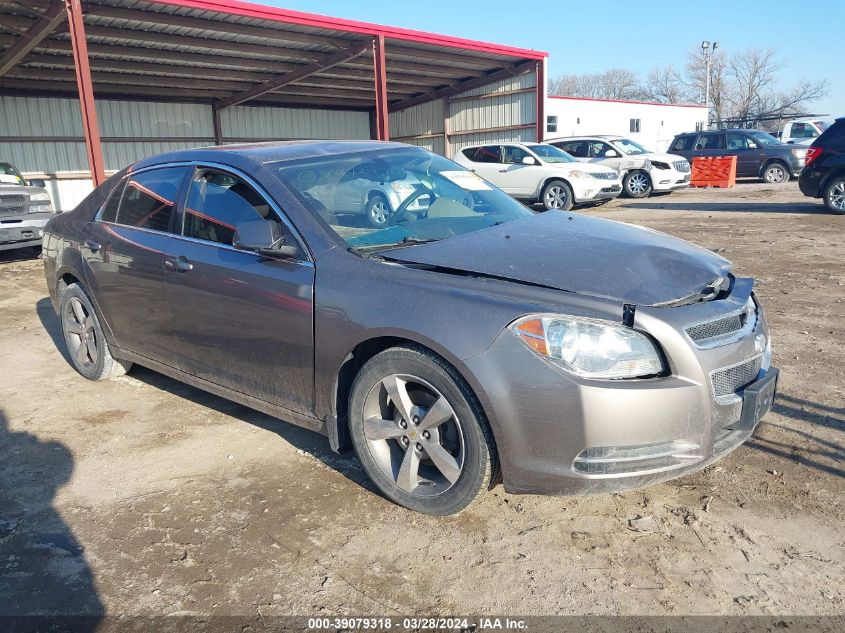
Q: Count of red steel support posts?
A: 3